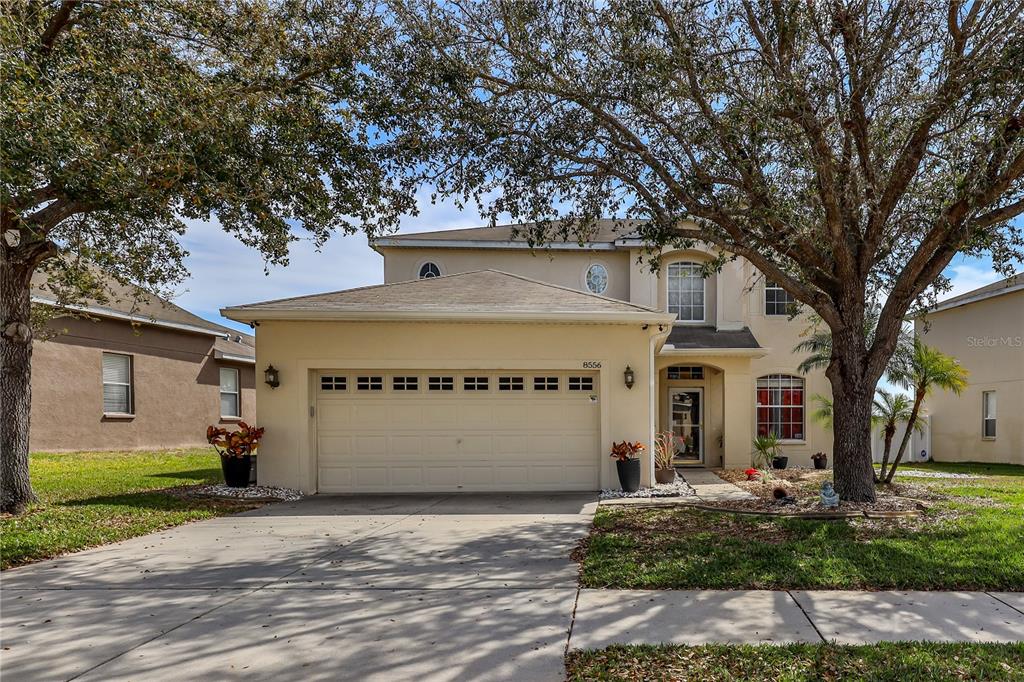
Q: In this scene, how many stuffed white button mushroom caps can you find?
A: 0